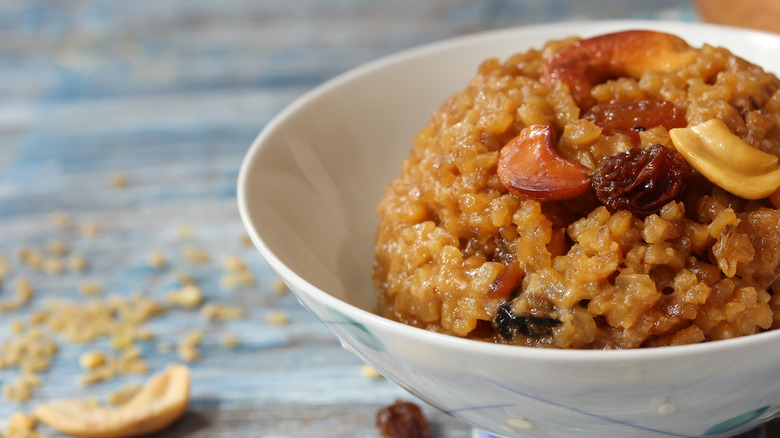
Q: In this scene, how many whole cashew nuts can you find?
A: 4